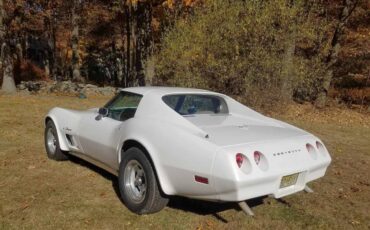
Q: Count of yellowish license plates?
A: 1